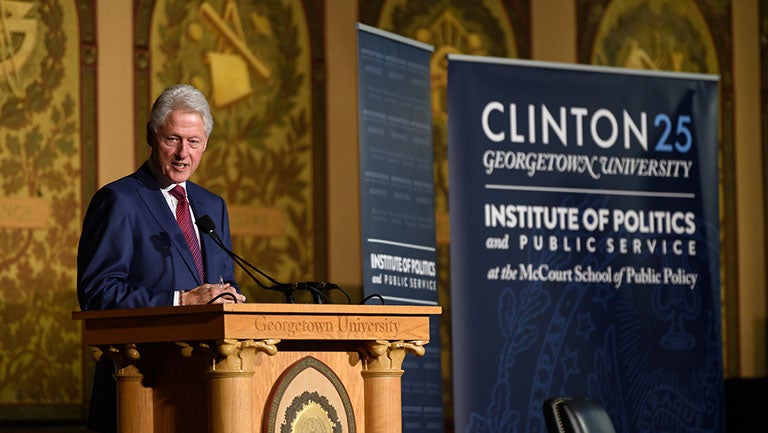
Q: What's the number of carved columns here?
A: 3